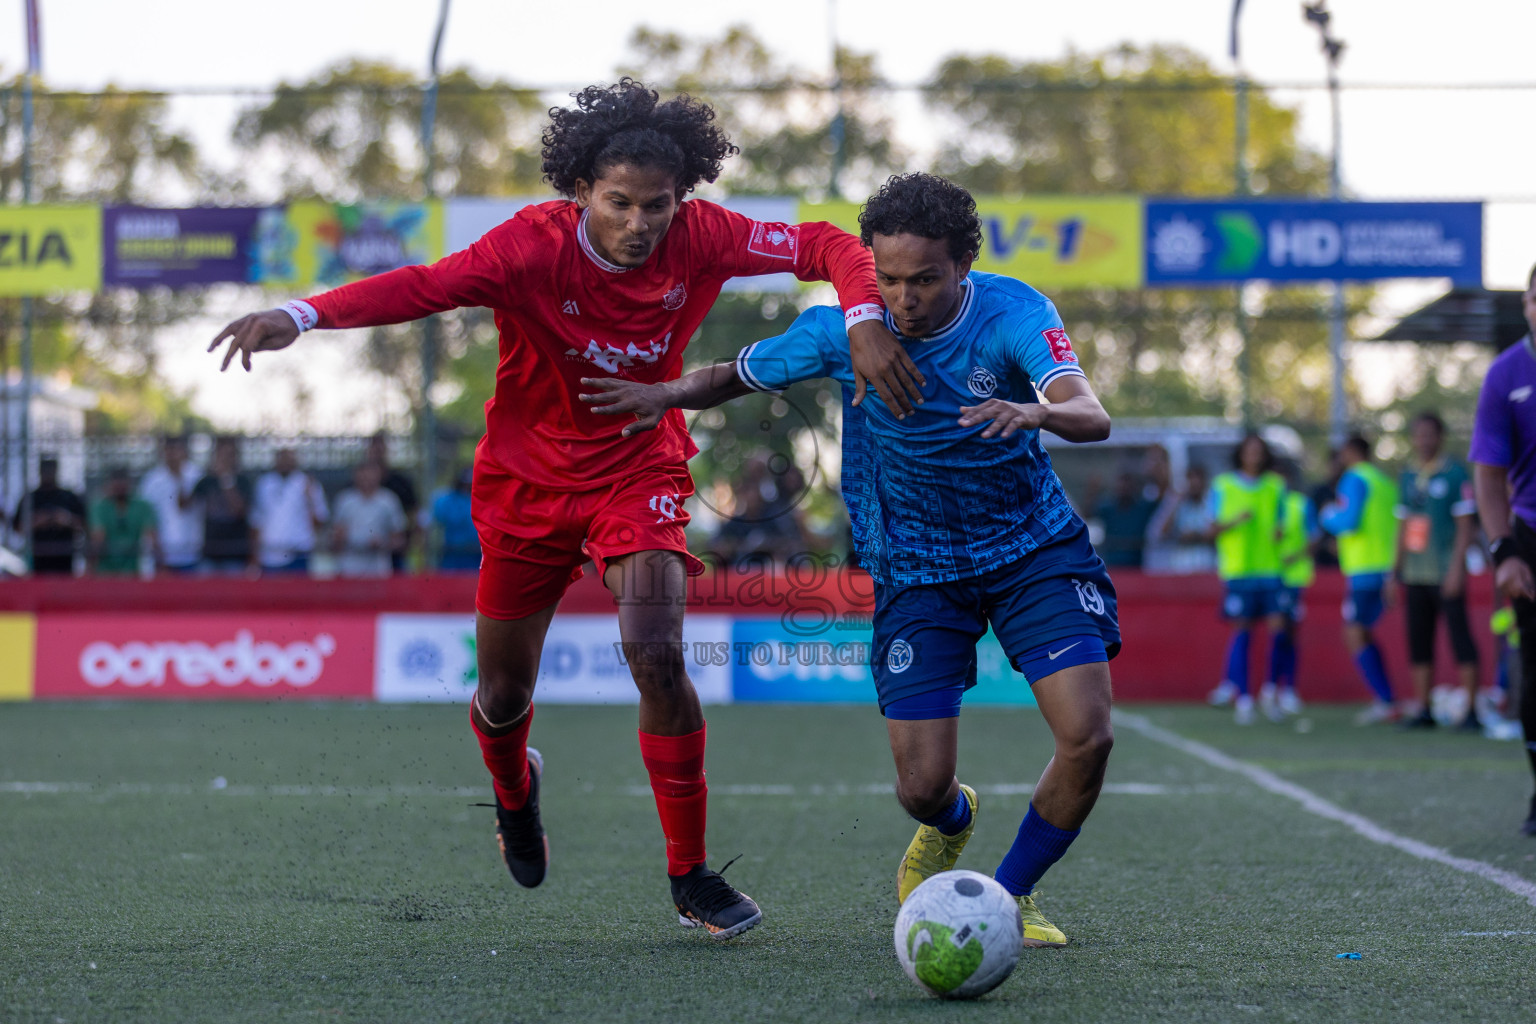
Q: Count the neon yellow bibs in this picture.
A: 3